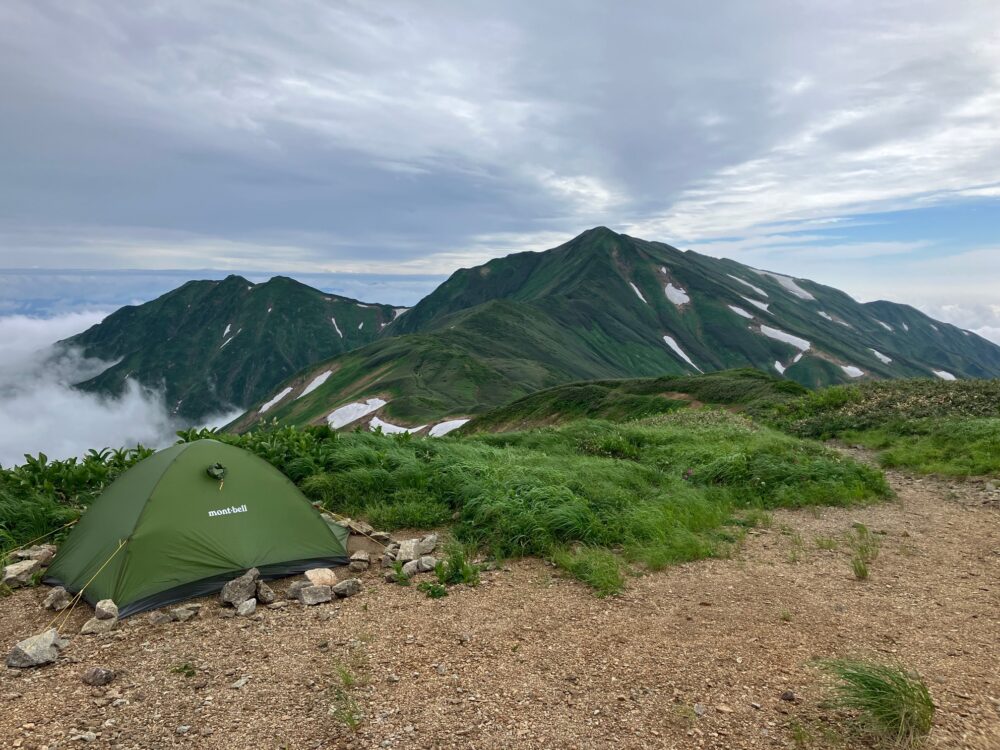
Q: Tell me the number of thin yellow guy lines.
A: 3